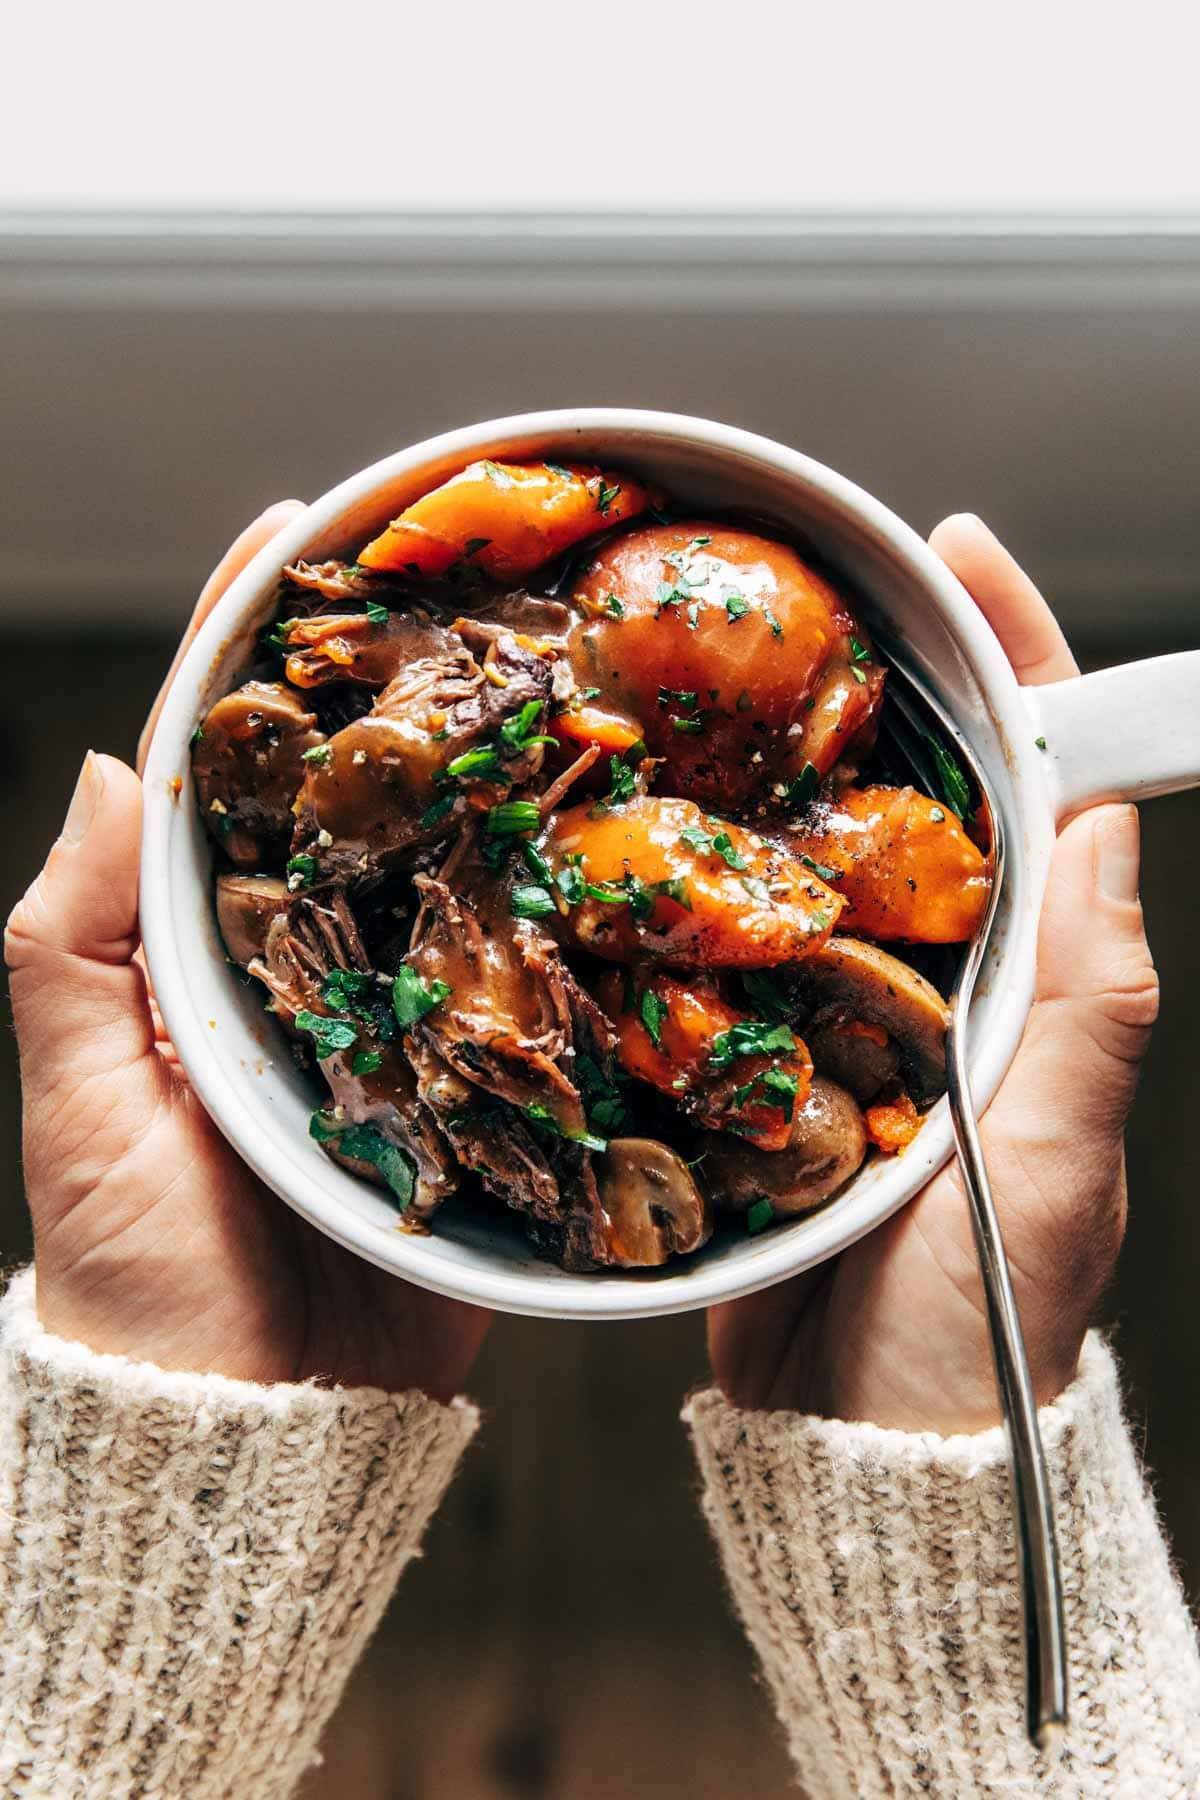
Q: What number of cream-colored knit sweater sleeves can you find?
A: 2